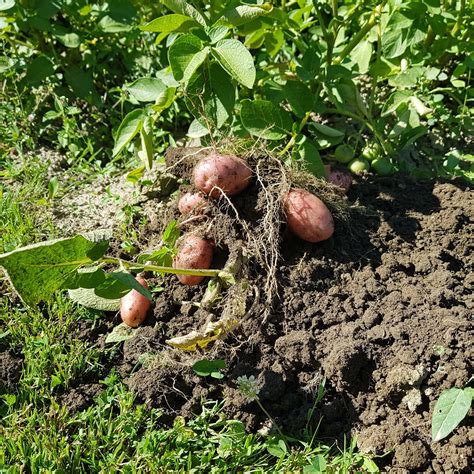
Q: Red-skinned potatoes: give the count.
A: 6